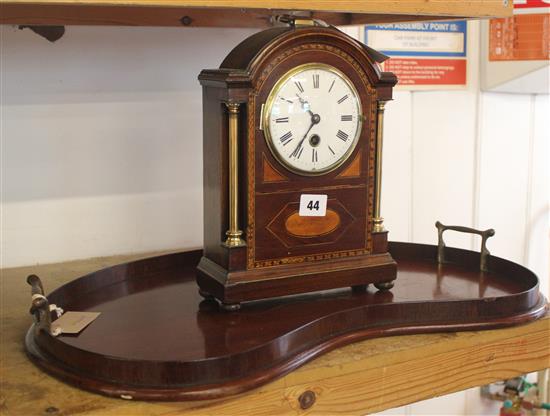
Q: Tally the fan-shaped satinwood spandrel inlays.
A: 2